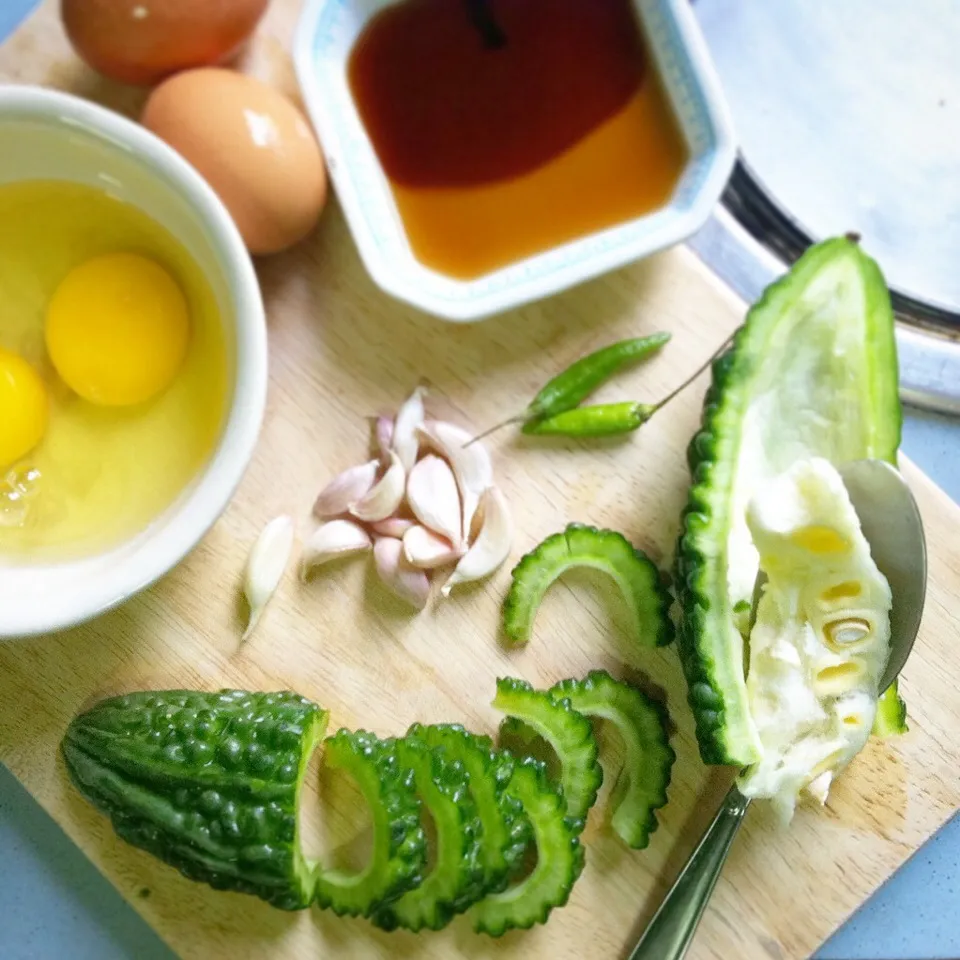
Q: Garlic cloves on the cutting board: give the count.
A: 12